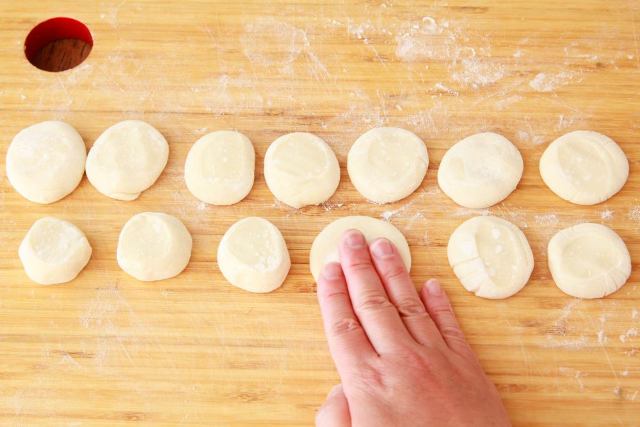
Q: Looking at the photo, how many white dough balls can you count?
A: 13